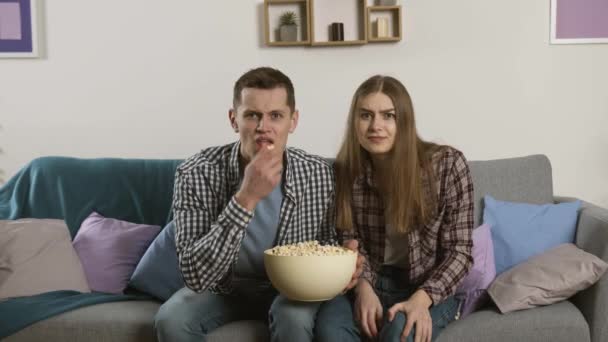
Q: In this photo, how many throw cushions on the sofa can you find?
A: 6